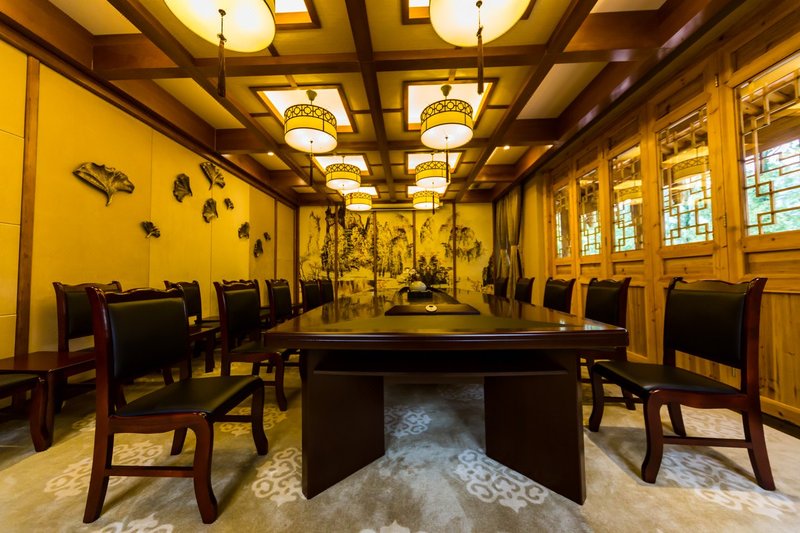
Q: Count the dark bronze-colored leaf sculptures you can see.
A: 9